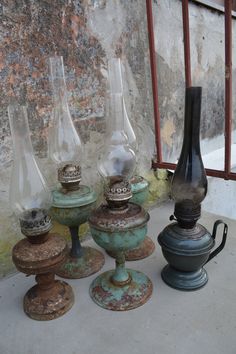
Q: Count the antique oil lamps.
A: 5